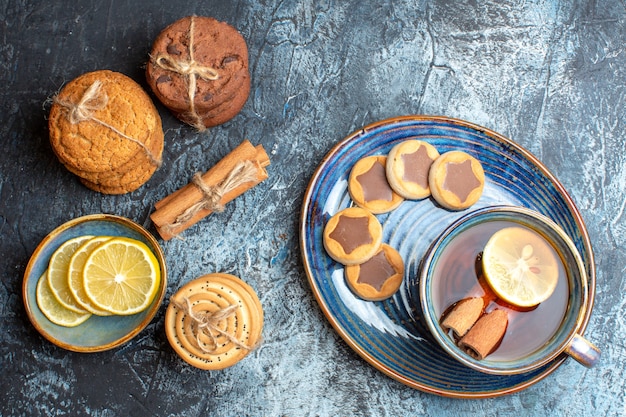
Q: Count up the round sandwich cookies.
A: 5